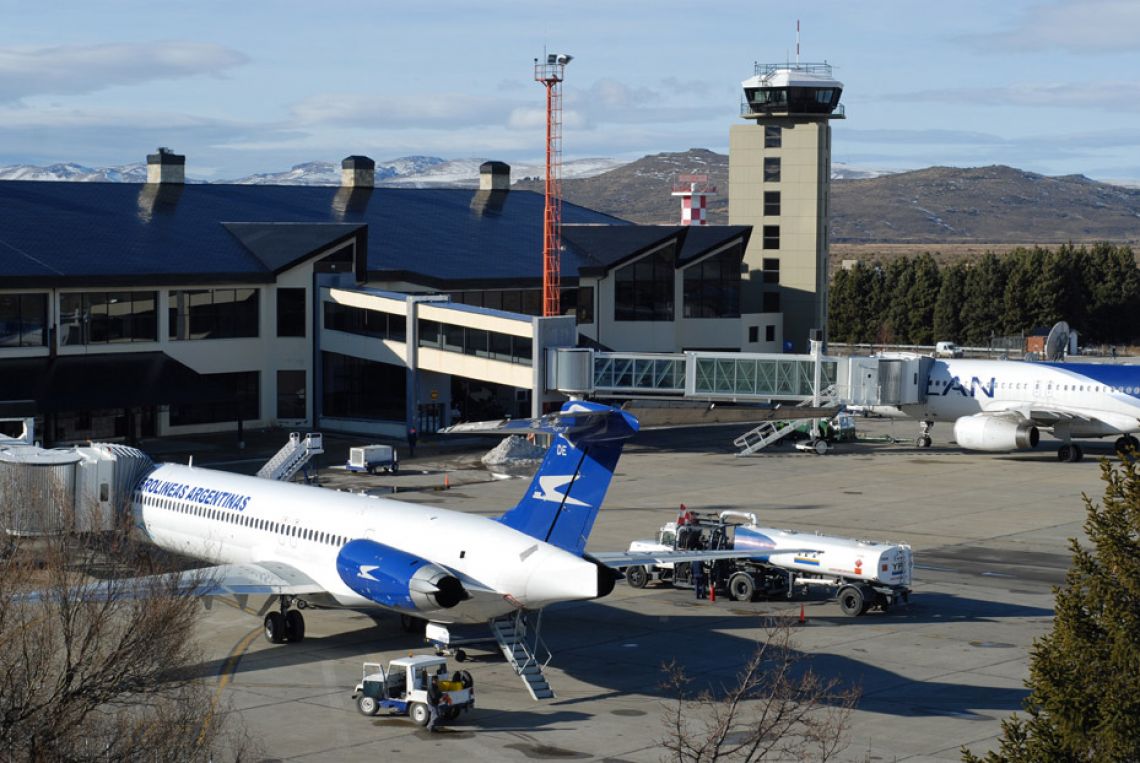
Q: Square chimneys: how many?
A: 3